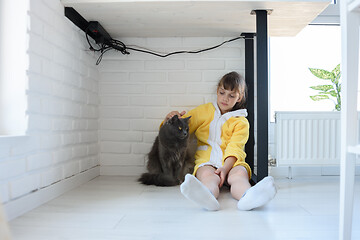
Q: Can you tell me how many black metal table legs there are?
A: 2